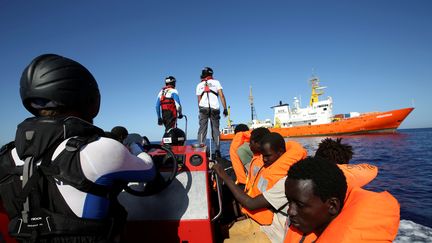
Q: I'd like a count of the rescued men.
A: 5